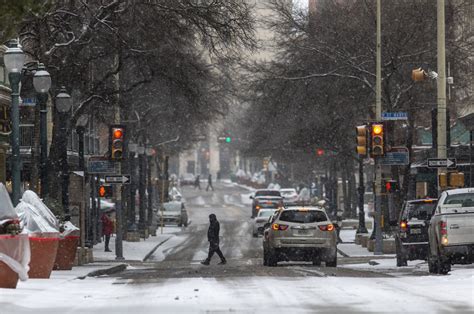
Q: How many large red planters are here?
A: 3